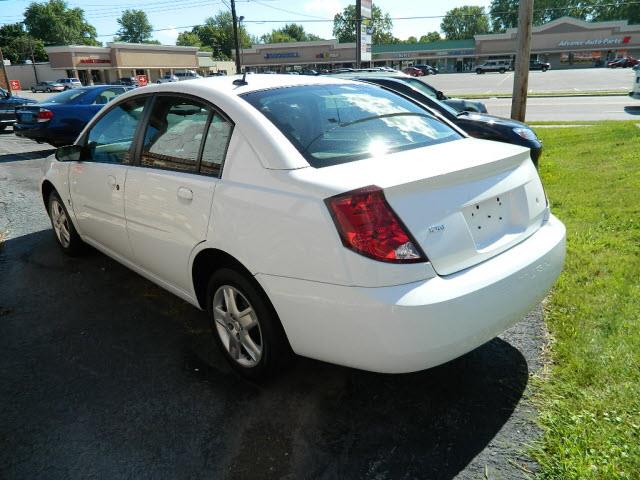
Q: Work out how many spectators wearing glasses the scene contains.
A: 0